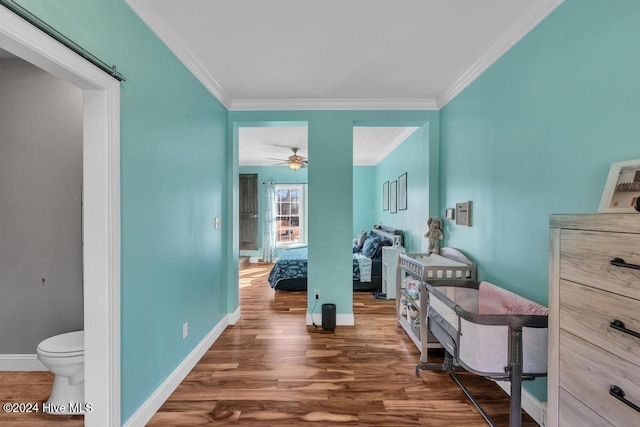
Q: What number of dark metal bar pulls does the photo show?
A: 3